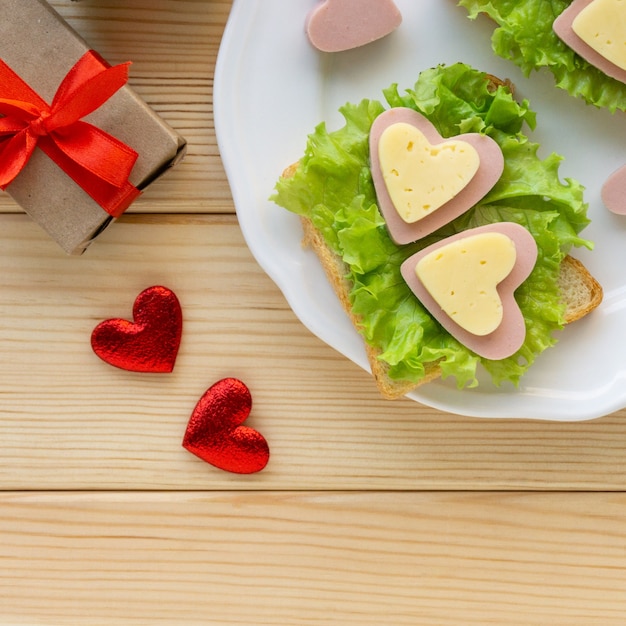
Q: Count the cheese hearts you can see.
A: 3